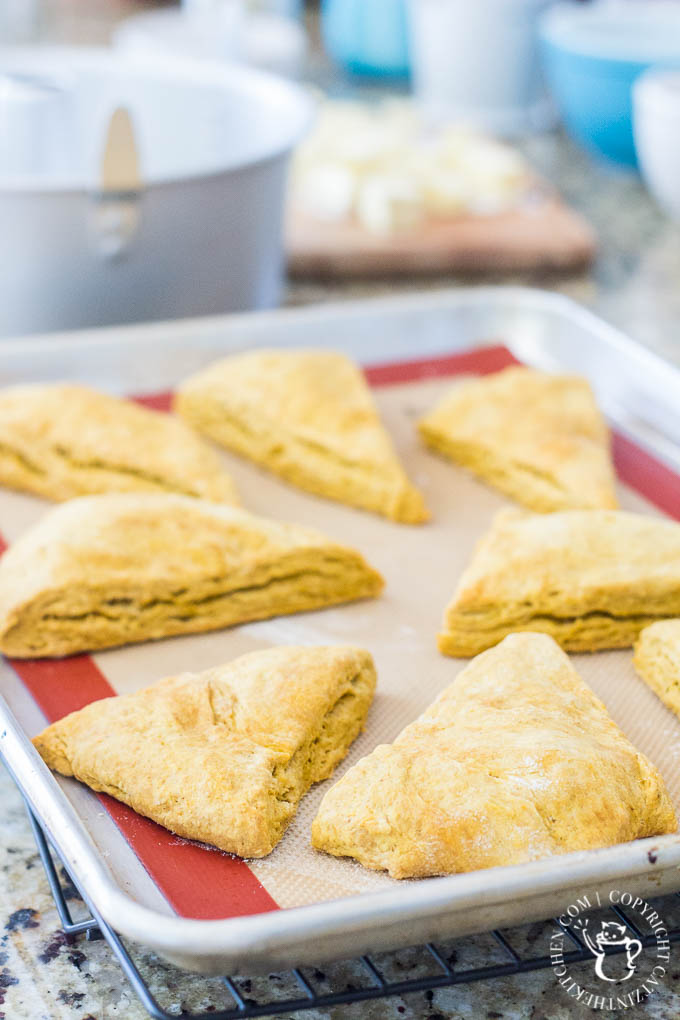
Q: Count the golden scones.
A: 8